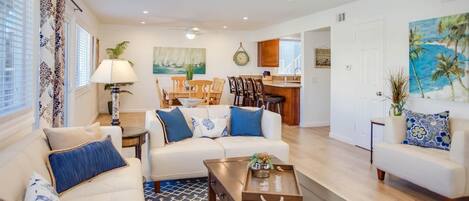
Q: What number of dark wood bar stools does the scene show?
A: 4